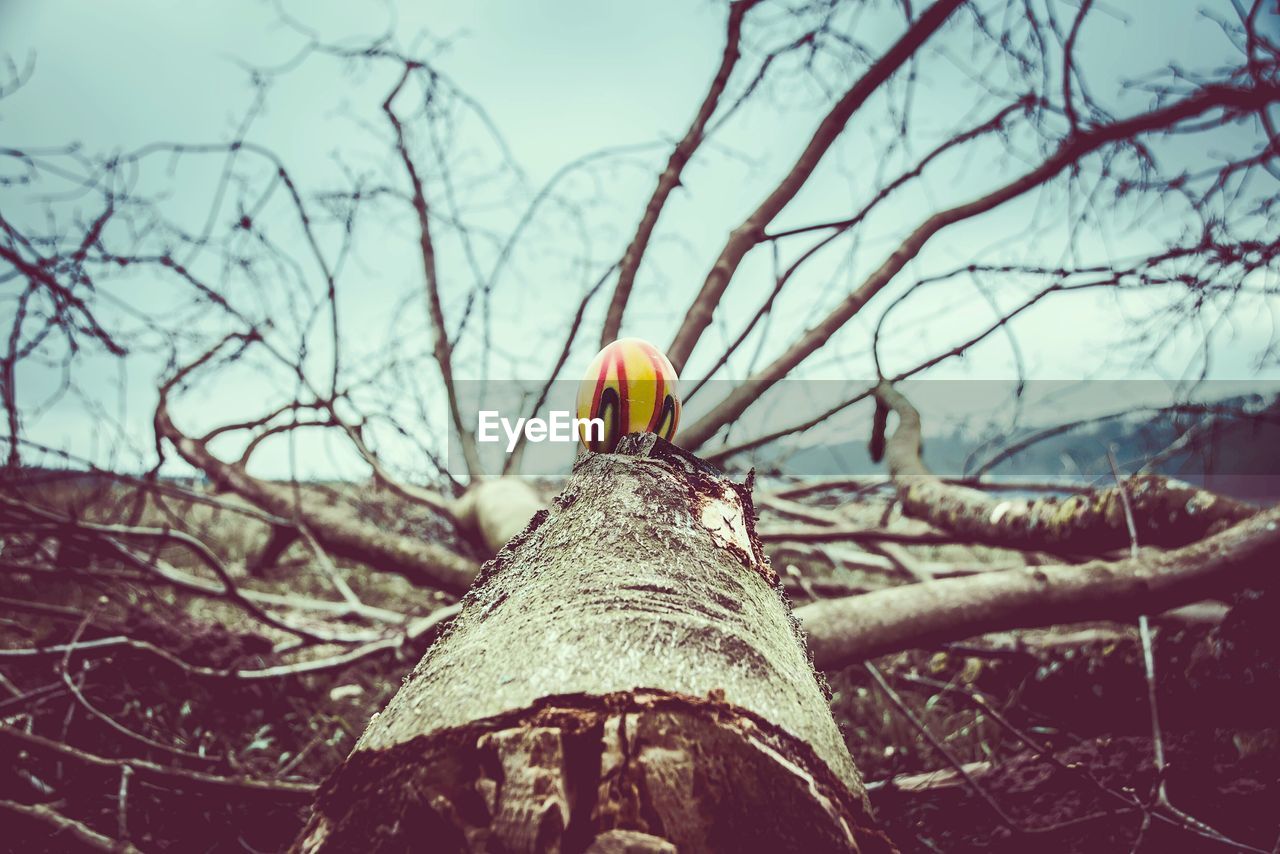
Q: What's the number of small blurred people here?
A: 0